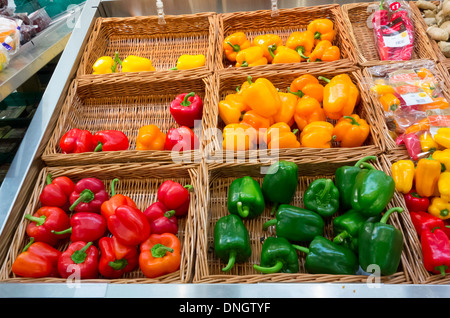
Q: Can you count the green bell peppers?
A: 11